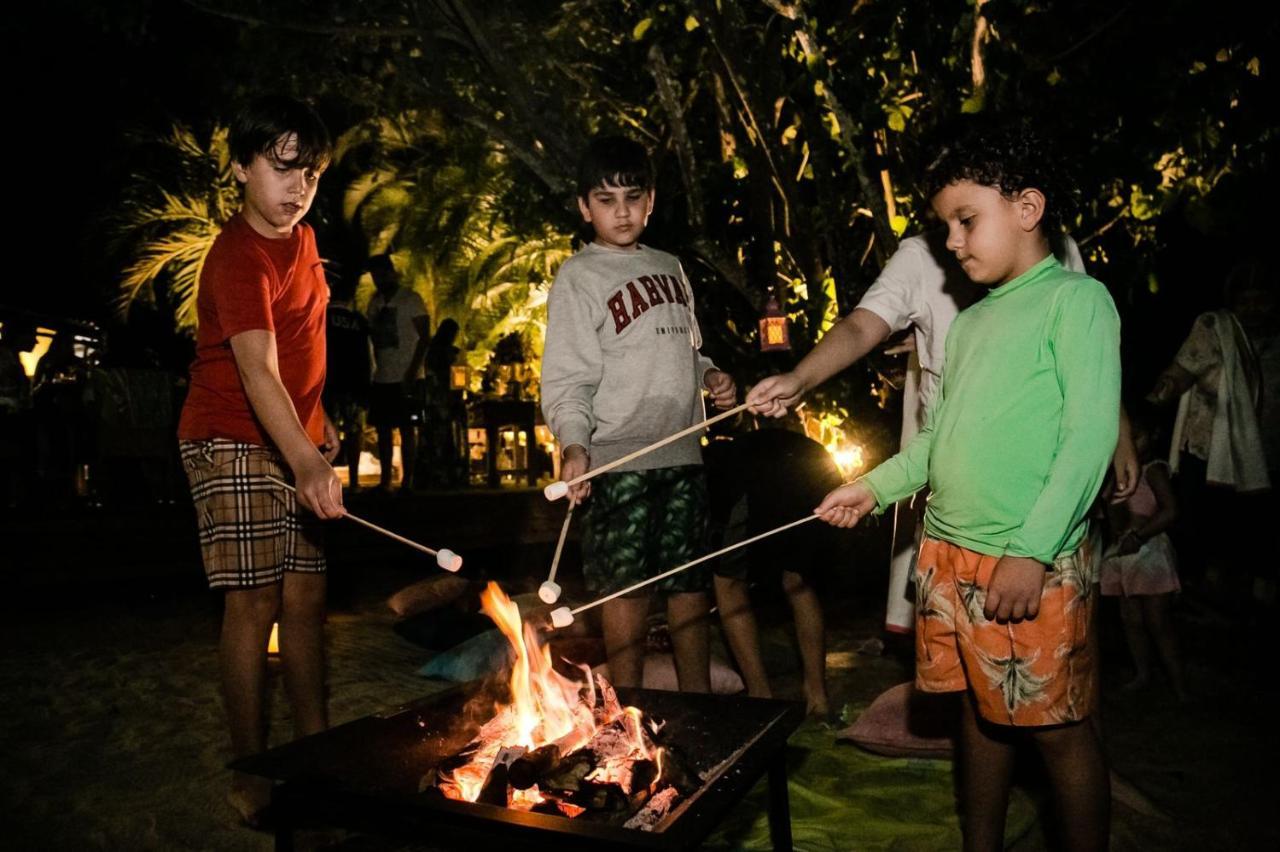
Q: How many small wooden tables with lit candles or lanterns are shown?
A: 1